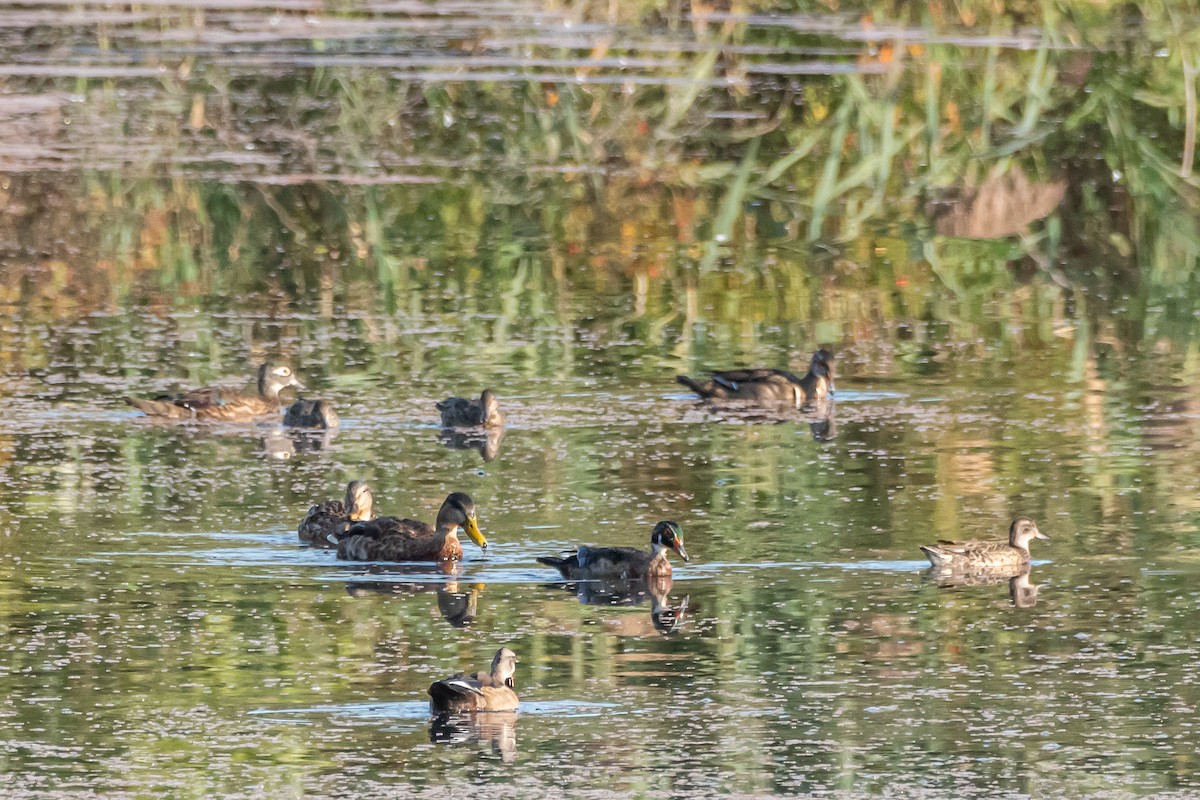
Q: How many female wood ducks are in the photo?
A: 1